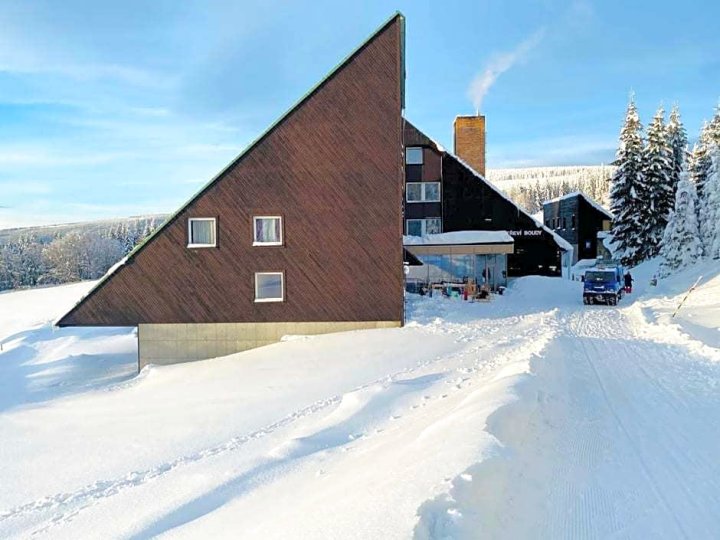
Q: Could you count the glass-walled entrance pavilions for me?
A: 1